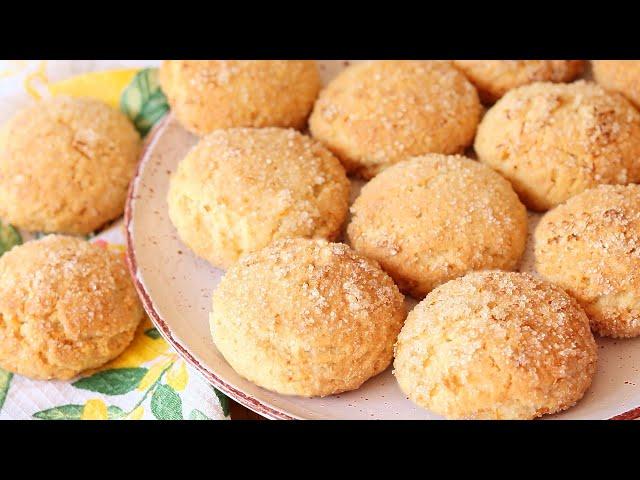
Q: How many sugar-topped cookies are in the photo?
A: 12